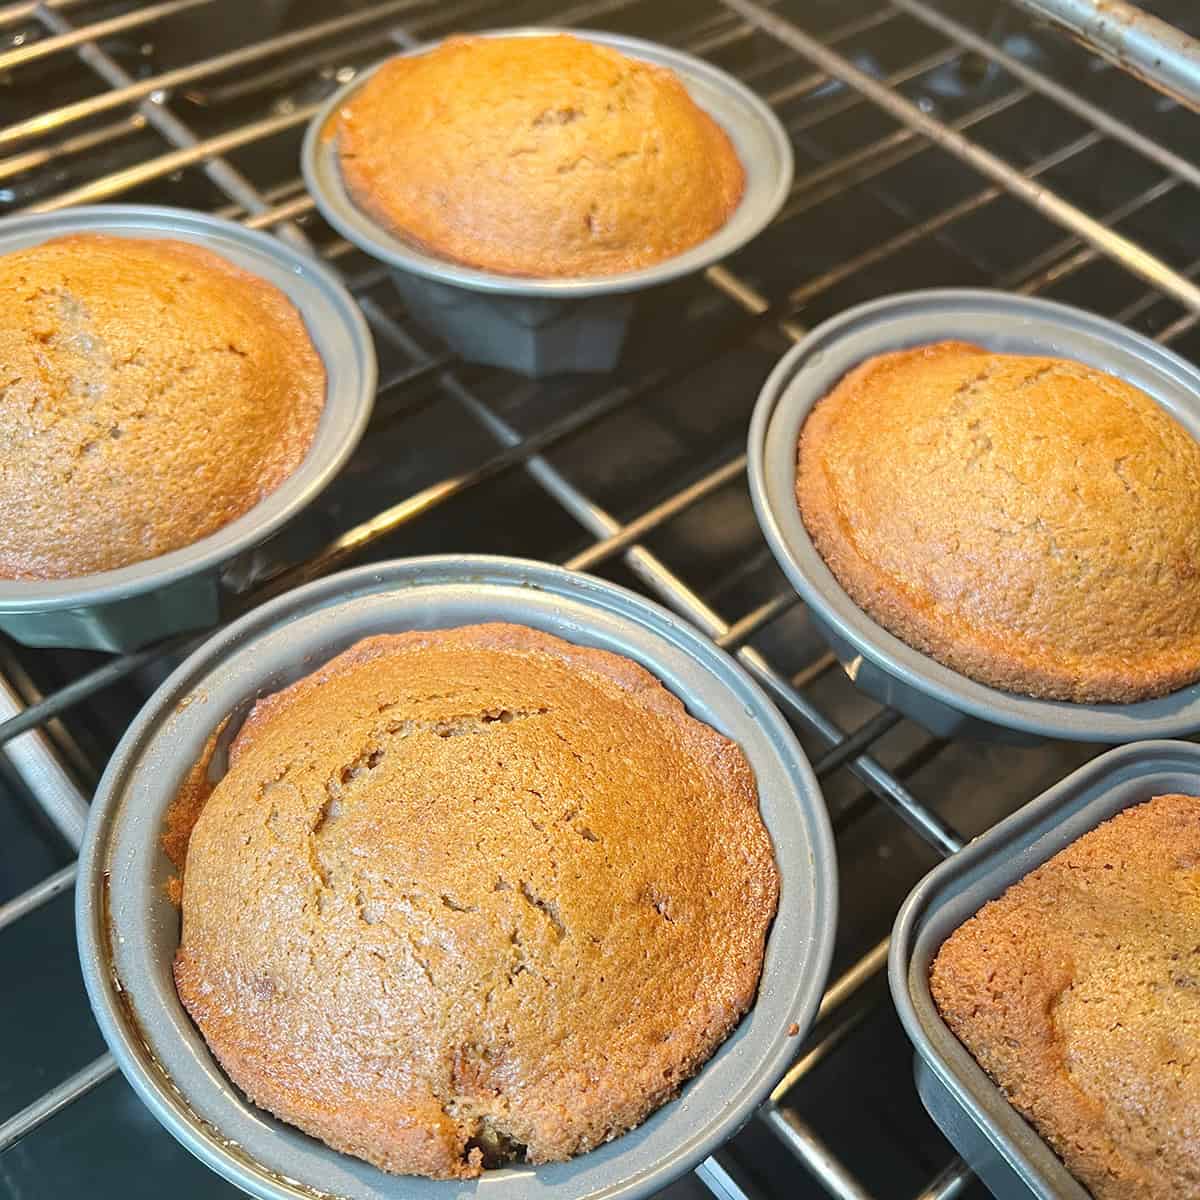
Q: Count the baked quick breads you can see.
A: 5